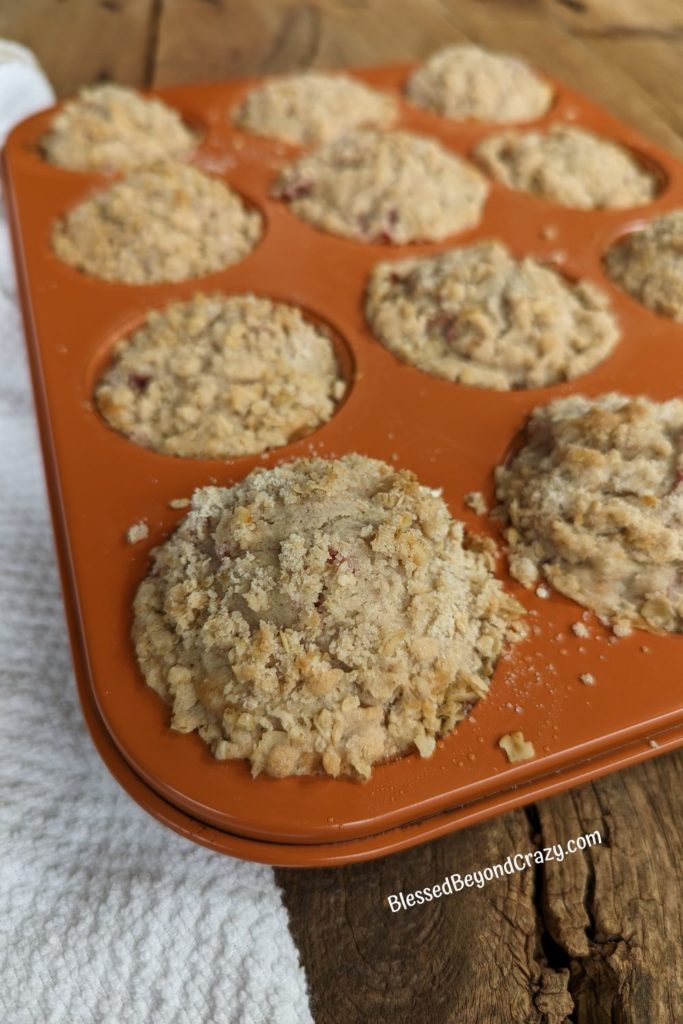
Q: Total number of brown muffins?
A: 11